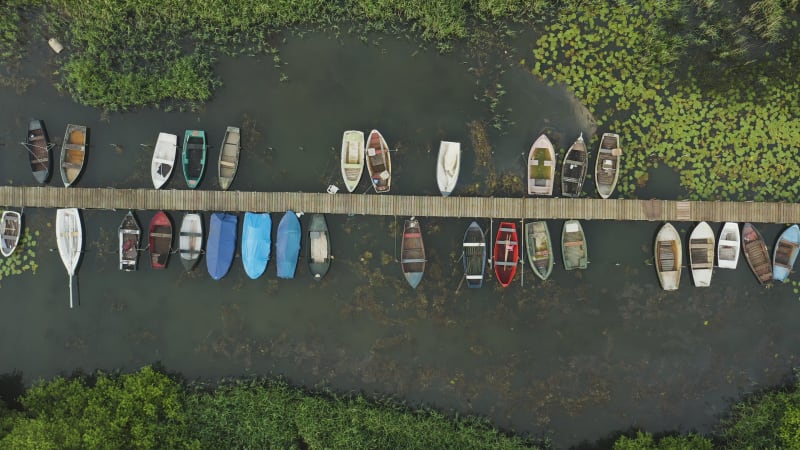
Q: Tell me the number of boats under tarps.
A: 3